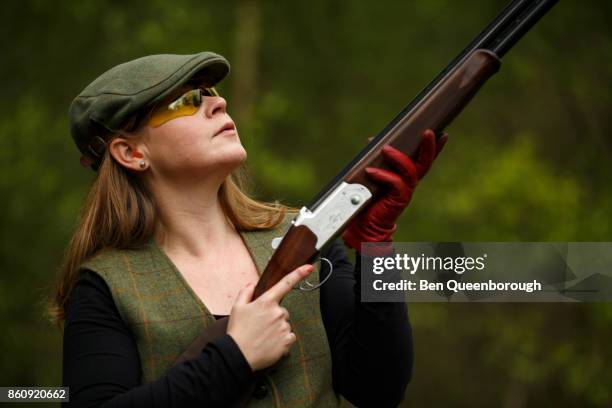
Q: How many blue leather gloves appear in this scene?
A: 0